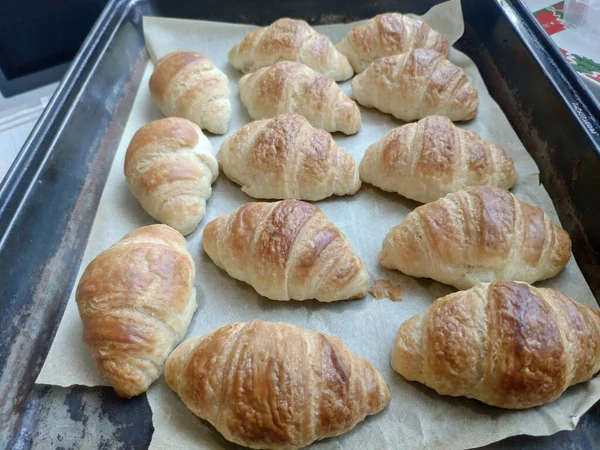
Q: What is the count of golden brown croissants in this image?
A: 13